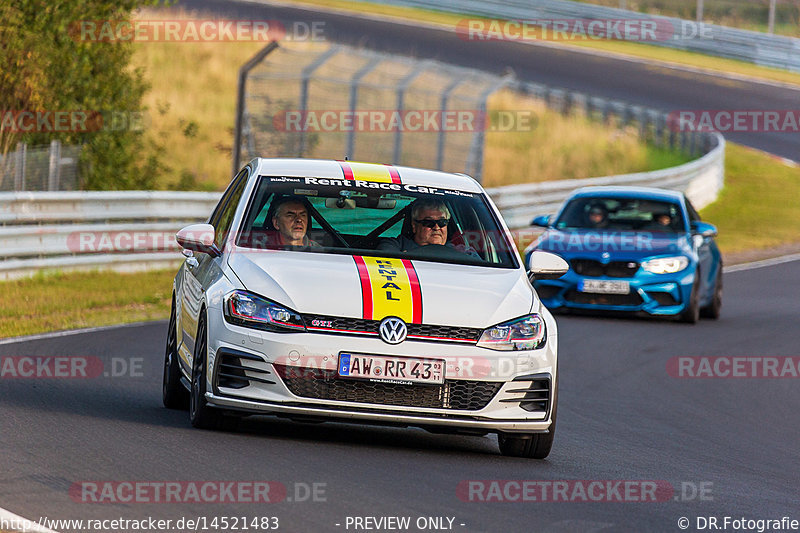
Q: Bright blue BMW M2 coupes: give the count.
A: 1